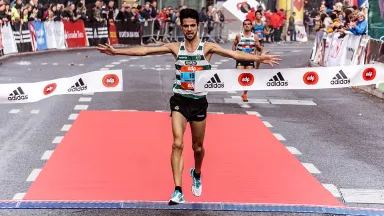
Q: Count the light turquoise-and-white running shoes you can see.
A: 2